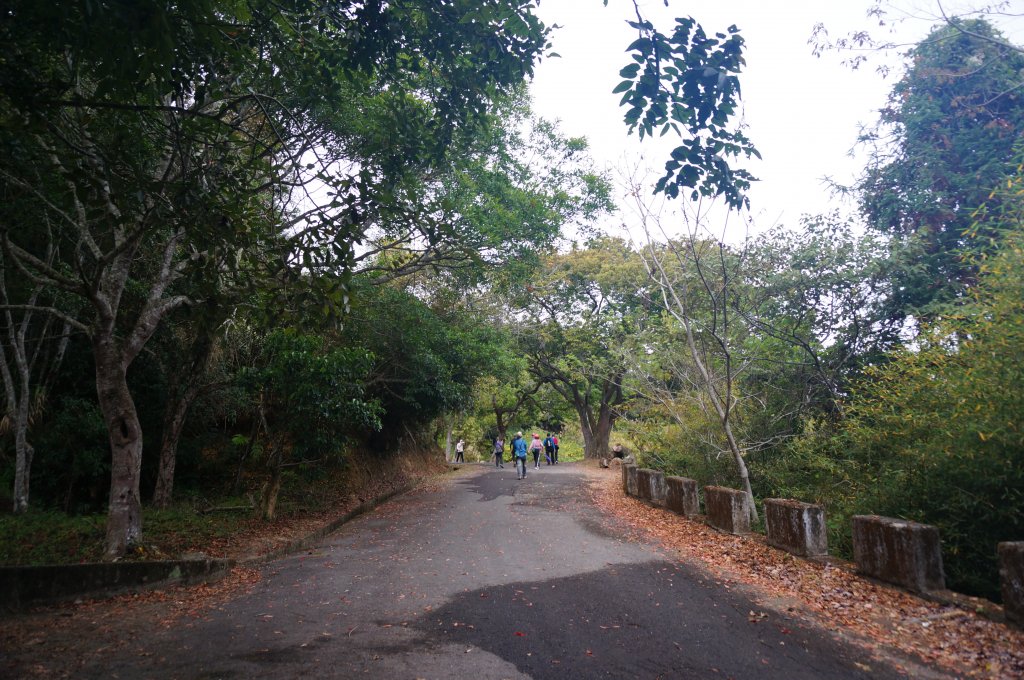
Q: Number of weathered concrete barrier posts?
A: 7